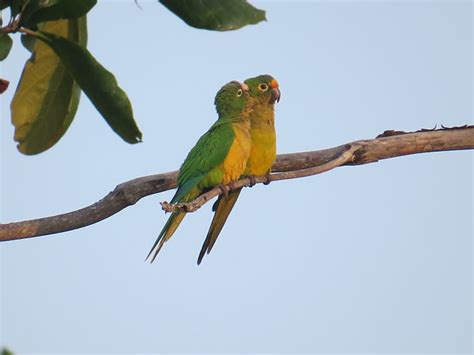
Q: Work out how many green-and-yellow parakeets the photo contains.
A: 2